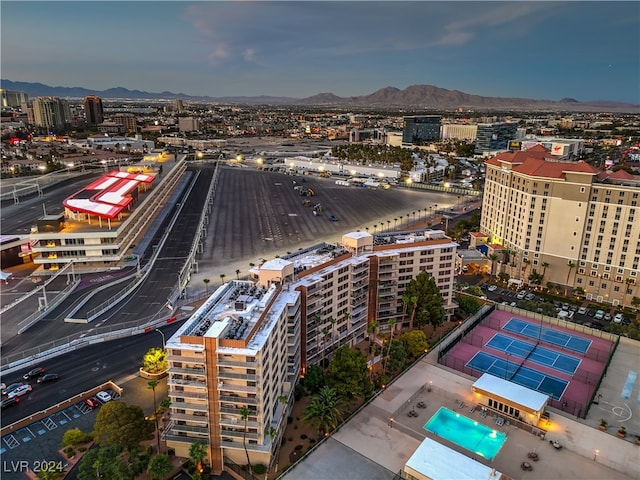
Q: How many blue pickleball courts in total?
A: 3